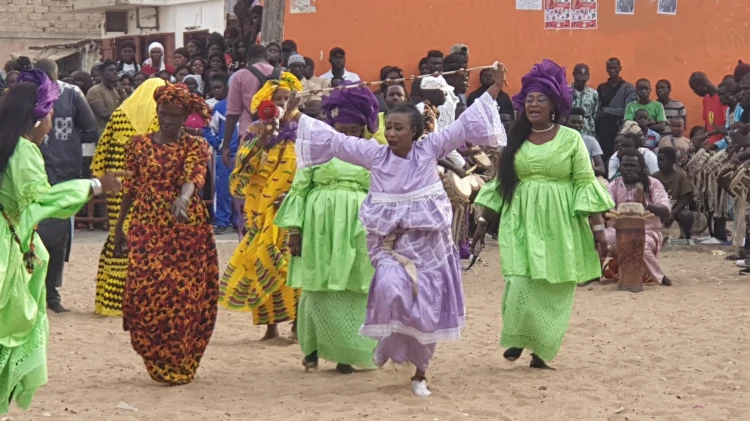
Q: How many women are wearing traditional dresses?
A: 7